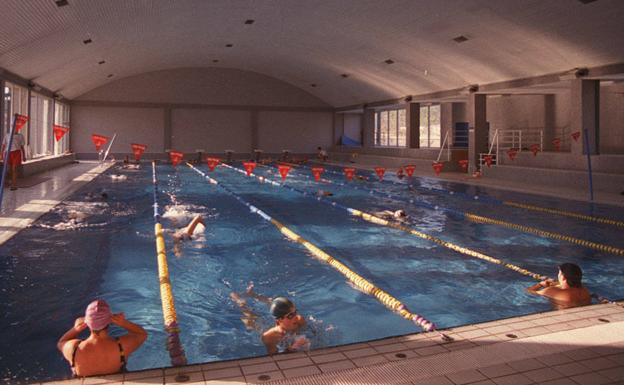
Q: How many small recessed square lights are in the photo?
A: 12